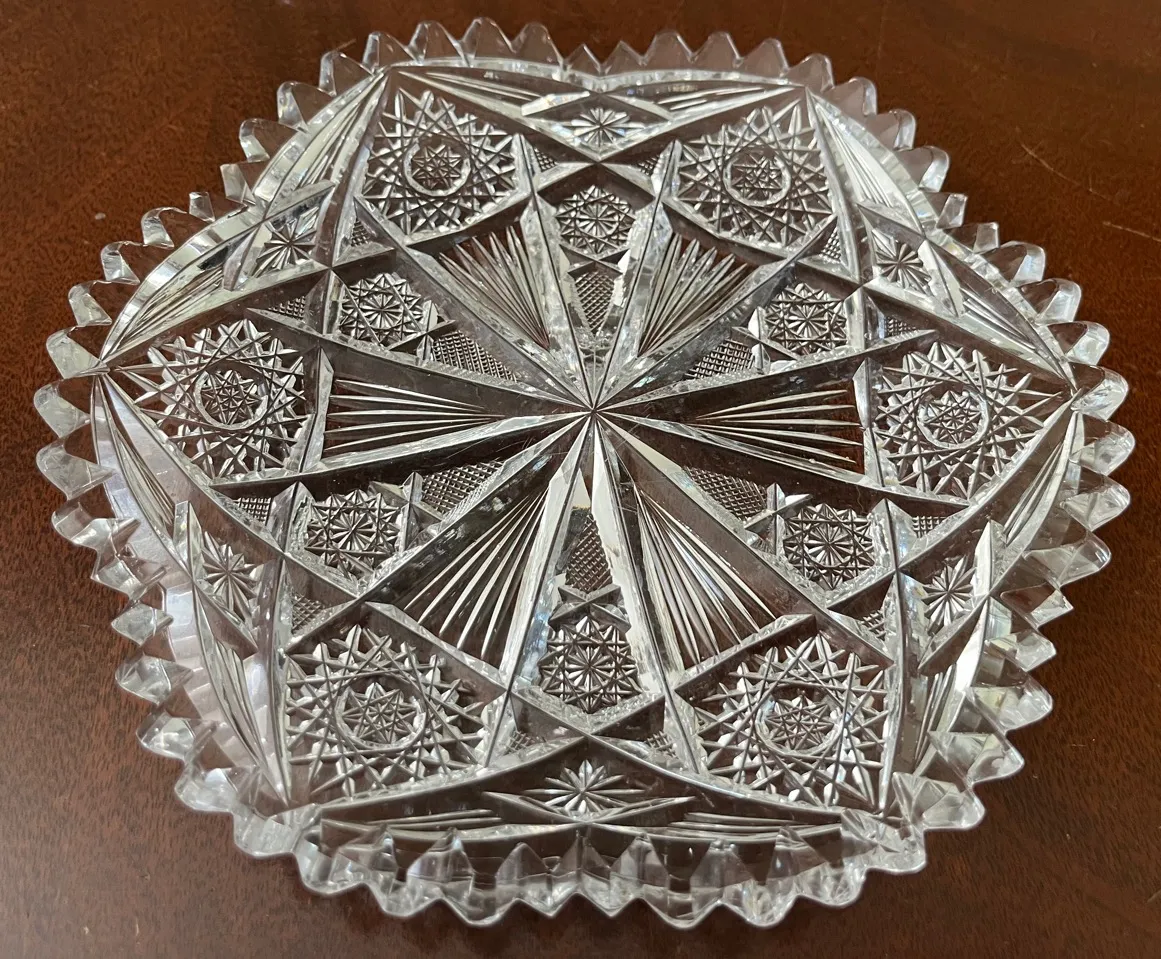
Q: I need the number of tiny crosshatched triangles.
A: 12